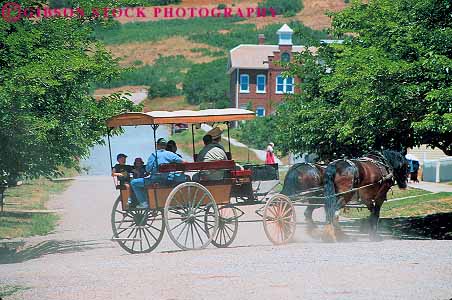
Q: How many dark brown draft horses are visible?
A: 2